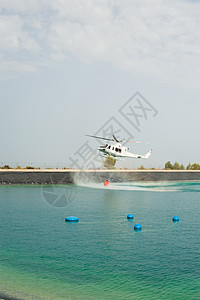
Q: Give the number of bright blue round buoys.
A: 4